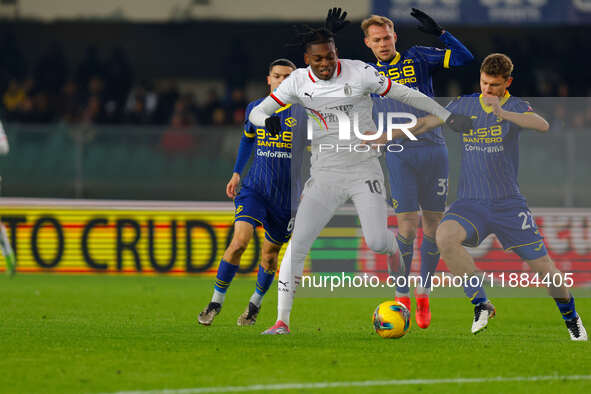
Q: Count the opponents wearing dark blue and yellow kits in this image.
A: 3